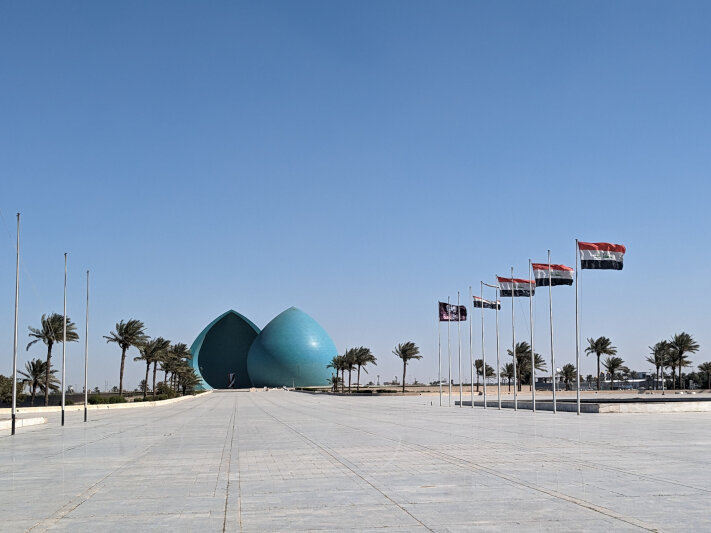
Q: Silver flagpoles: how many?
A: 13